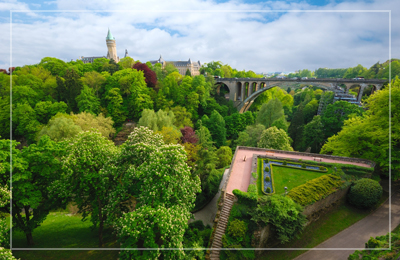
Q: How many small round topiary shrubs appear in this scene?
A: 7